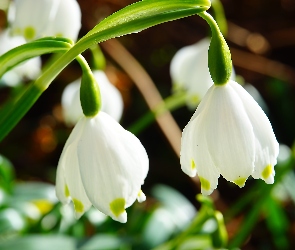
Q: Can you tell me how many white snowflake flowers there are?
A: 6